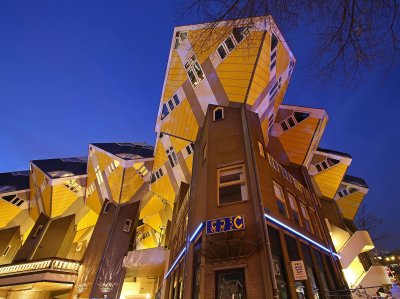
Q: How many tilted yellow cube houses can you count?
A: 8